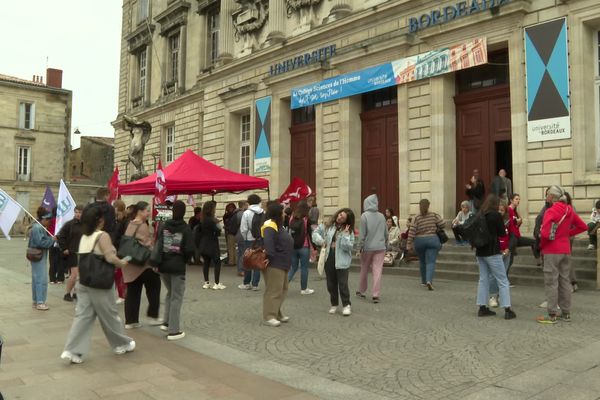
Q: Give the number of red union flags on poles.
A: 3